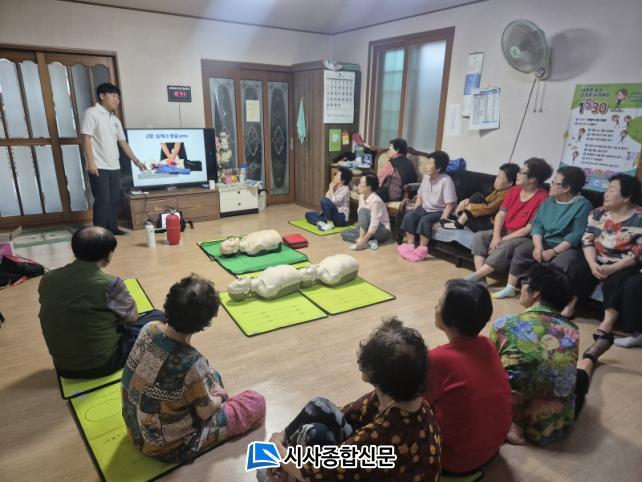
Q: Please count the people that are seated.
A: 13